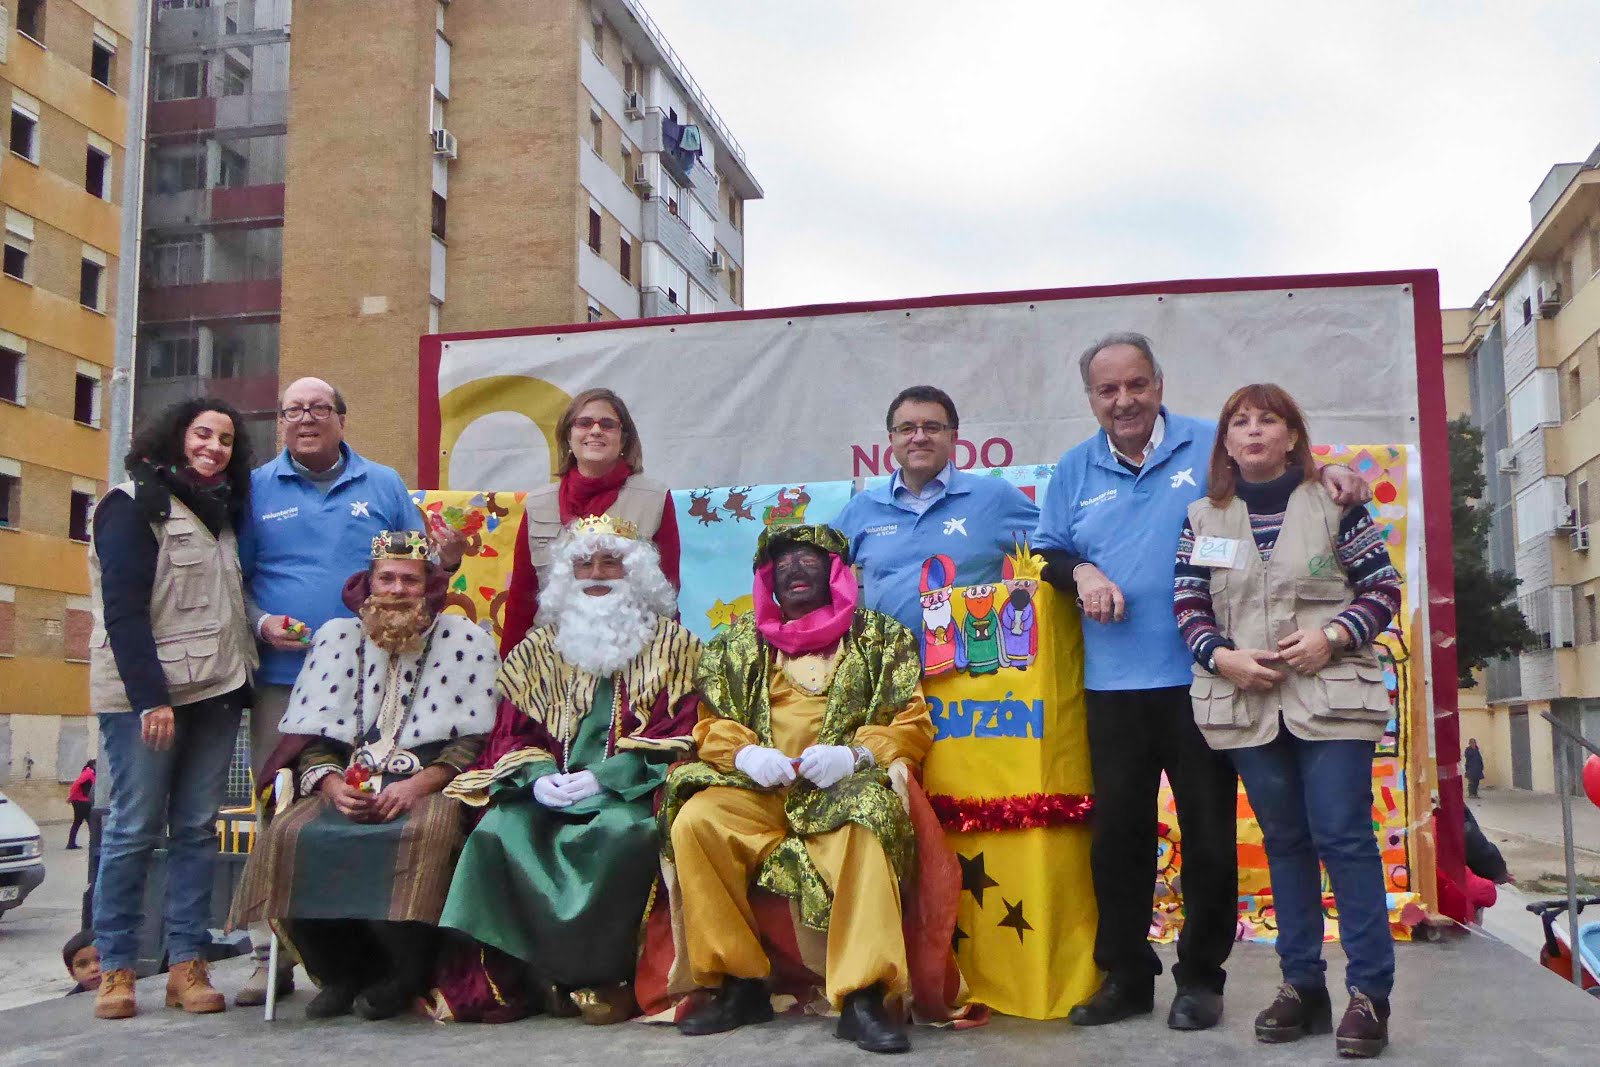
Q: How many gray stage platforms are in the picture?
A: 1